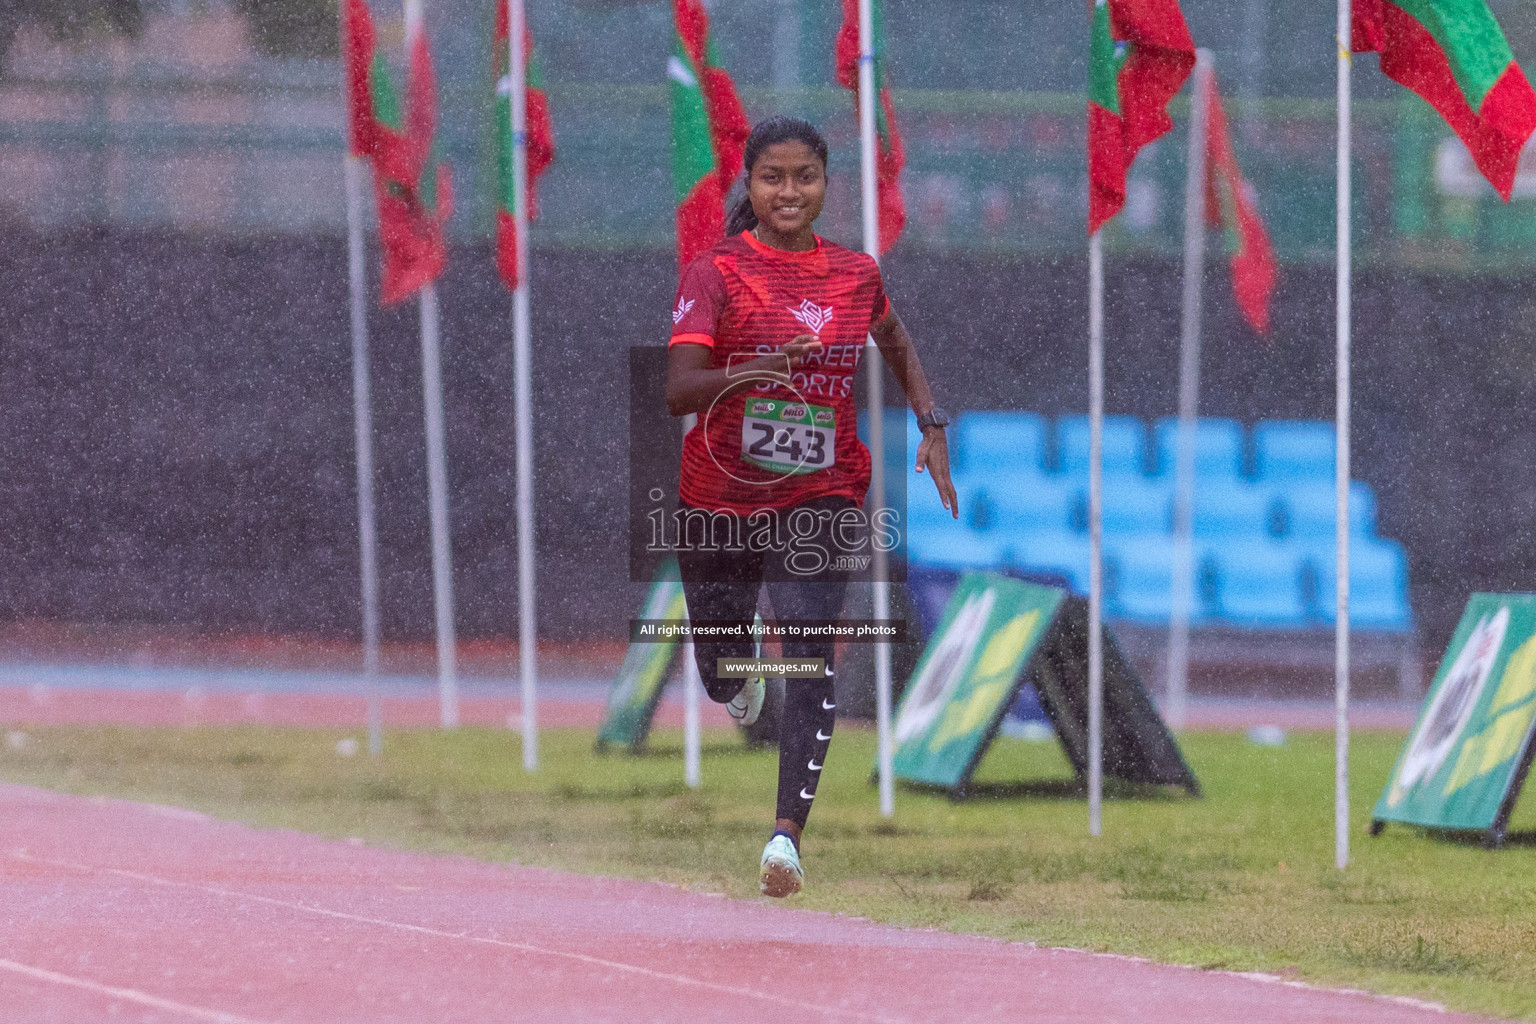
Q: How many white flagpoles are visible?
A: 8